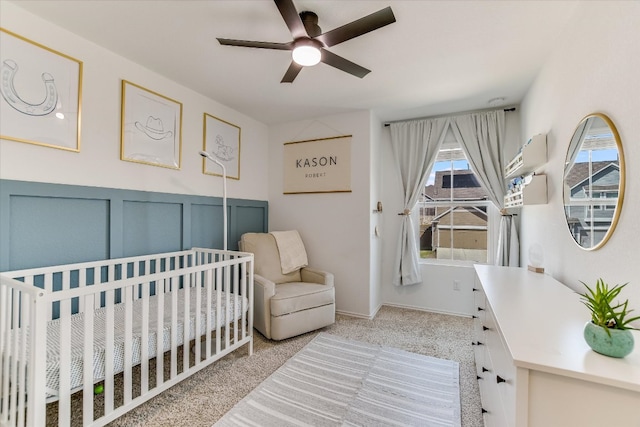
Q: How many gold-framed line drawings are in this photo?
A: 3